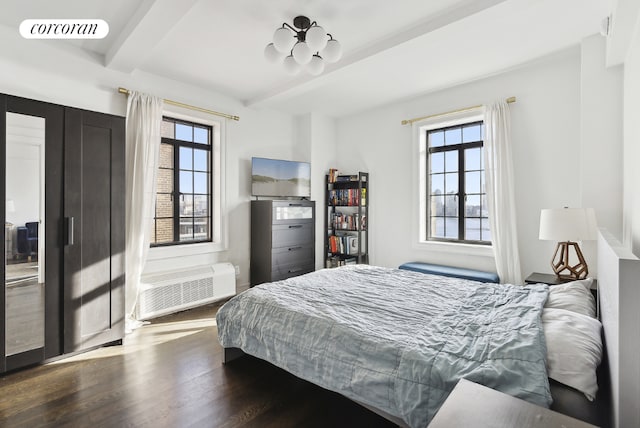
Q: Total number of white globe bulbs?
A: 7